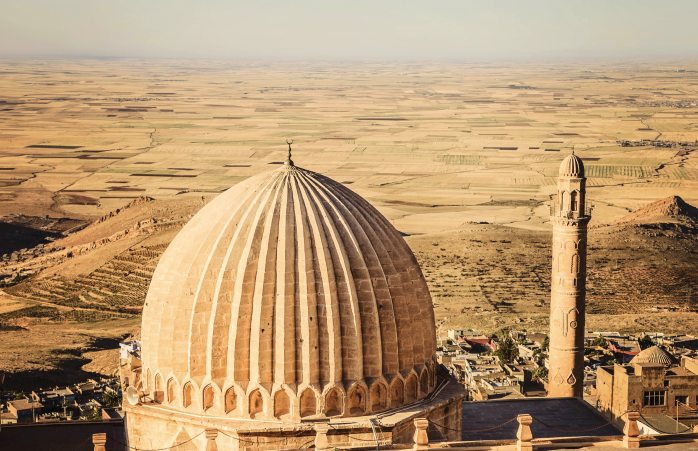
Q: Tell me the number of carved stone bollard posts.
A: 6